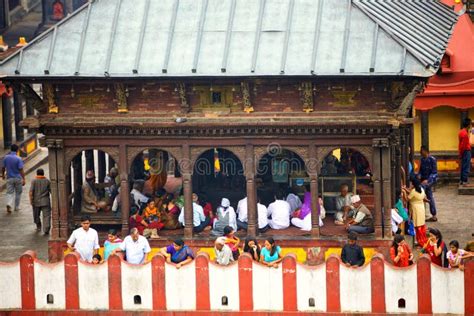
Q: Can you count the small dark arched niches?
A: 5